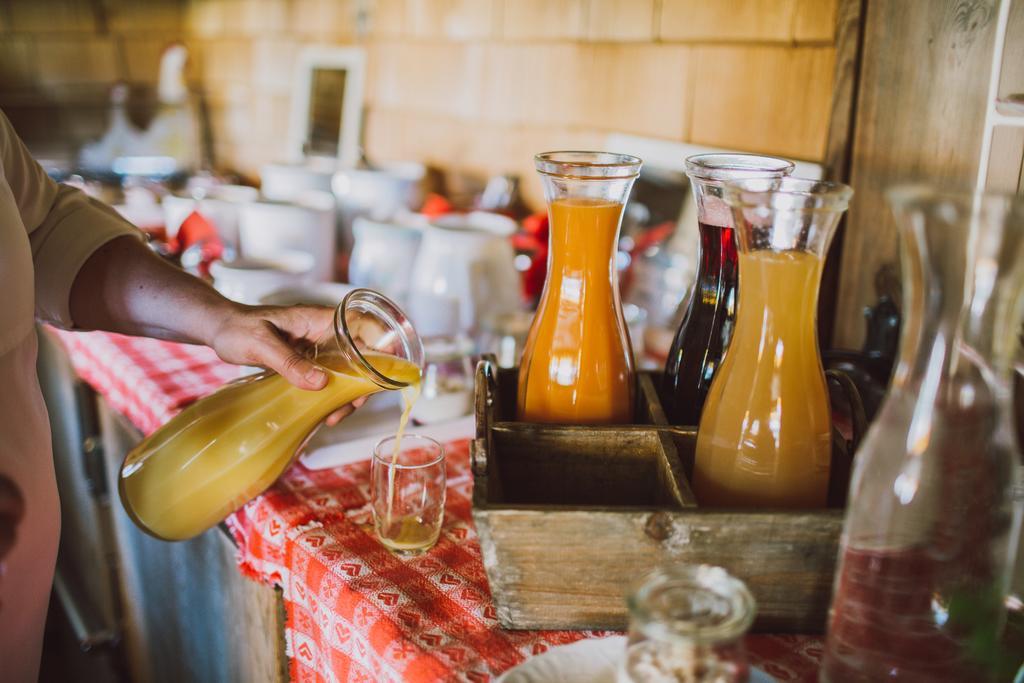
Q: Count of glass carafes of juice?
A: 4